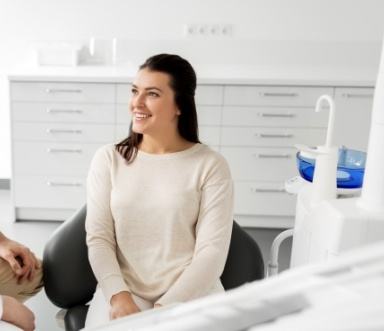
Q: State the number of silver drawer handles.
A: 11